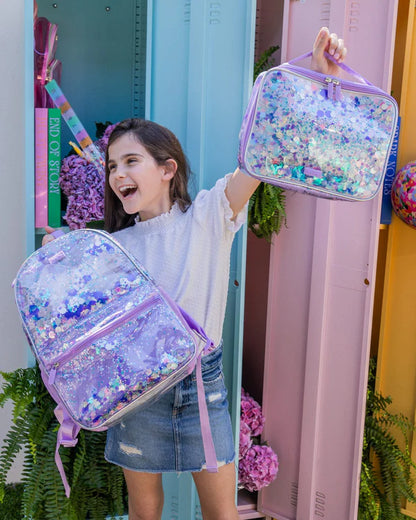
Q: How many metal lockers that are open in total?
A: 3